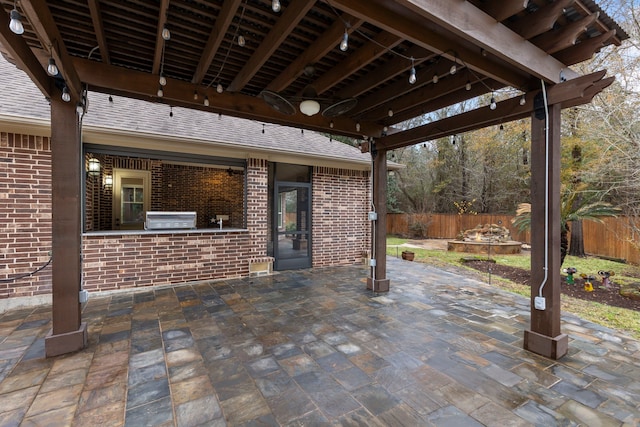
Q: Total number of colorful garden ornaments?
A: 3